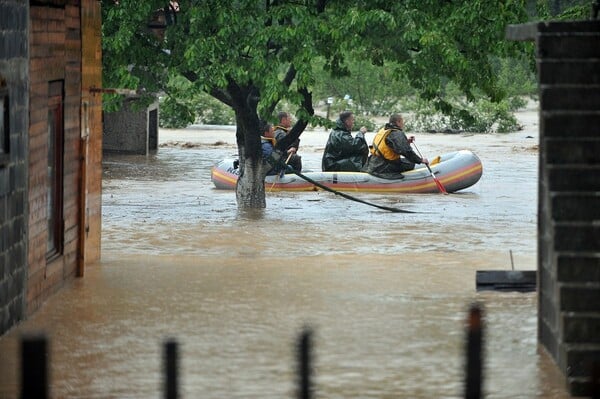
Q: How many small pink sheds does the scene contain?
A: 0